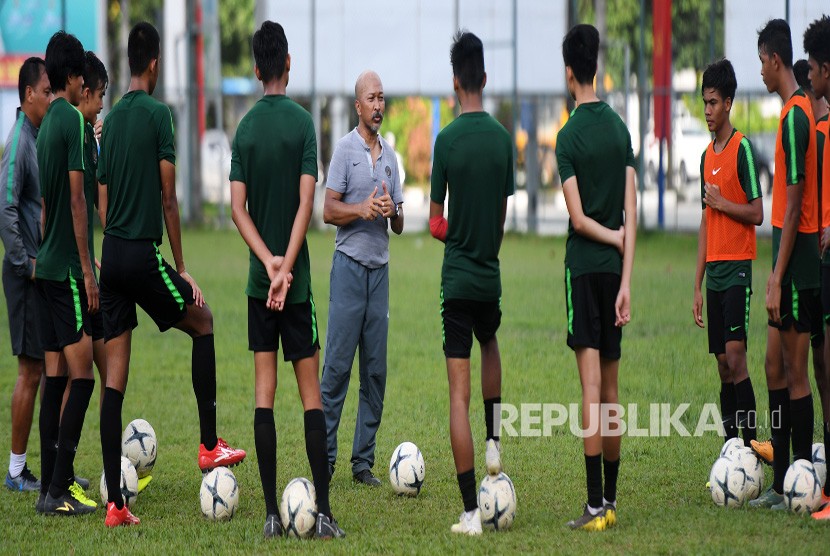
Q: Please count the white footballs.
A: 11